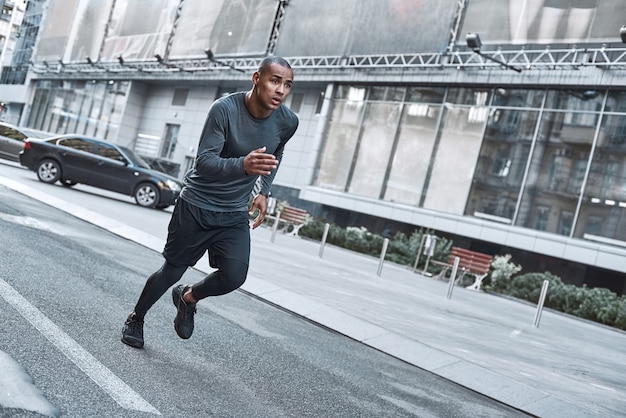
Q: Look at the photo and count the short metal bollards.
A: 5